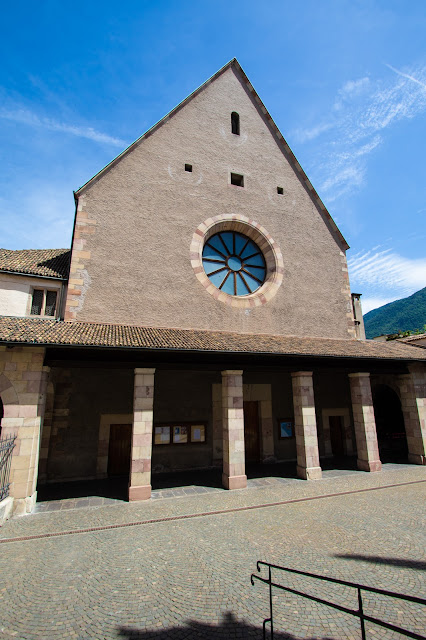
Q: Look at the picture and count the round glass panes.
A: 1